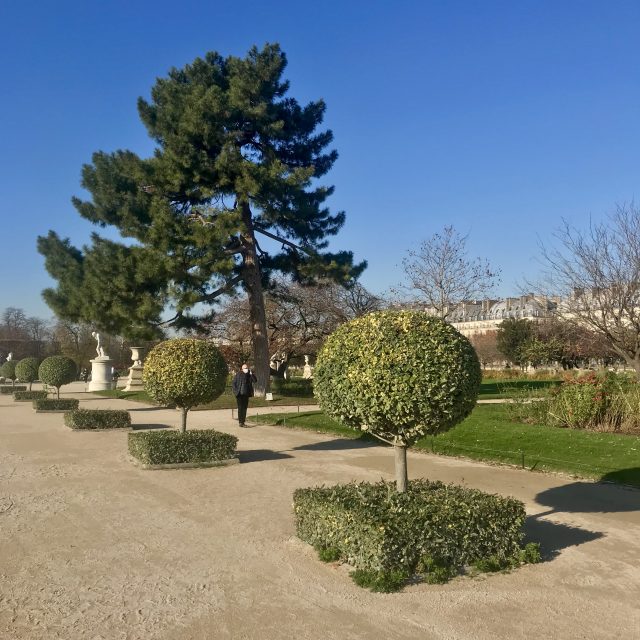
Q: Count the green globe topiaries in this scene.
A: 5